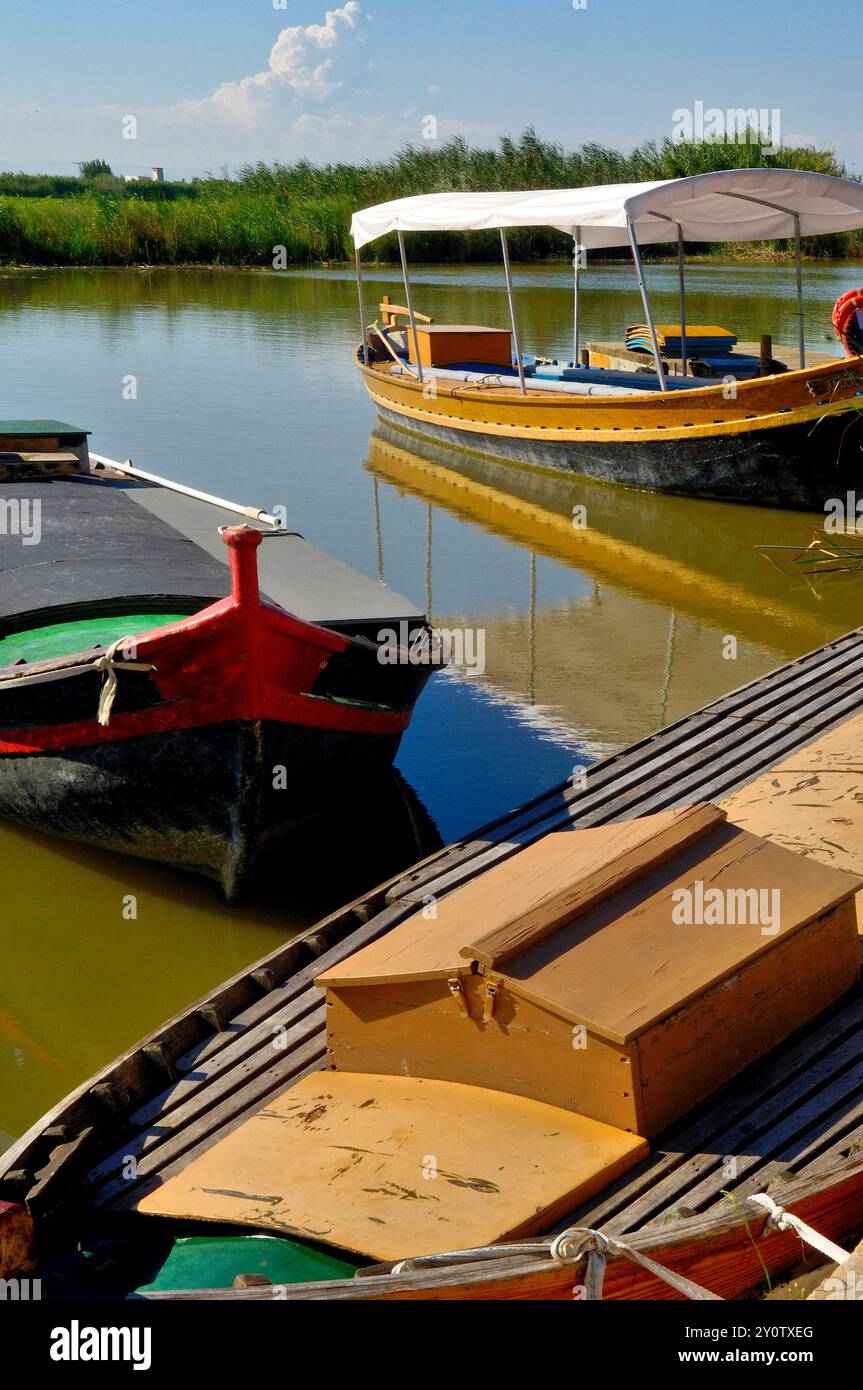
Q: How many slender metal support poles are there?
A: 7